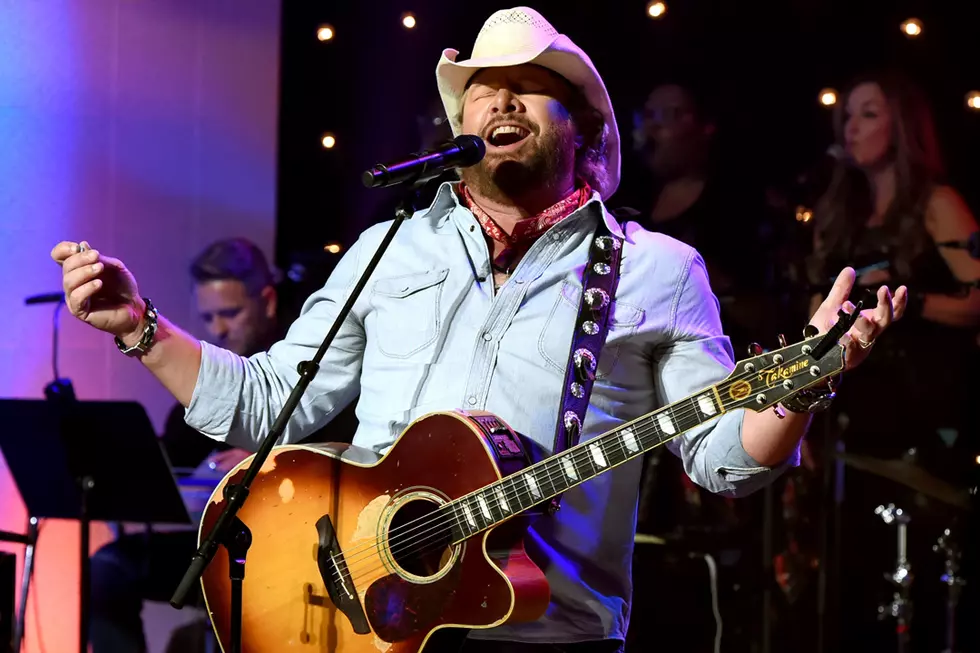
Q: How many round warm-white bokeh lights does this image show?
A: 9